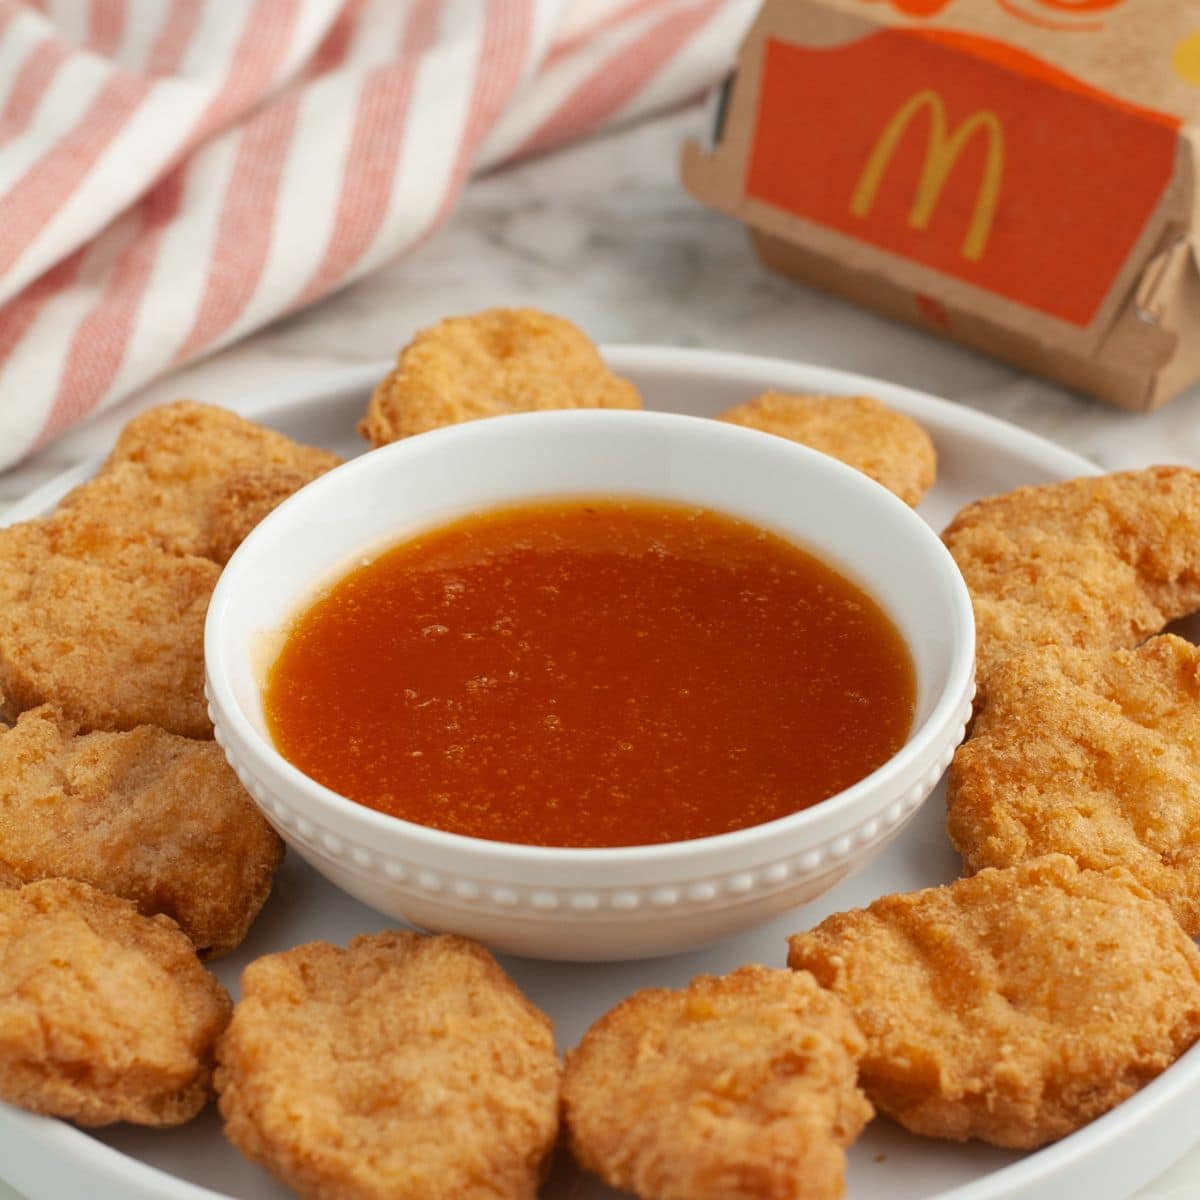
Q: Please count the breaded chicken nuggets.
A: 11